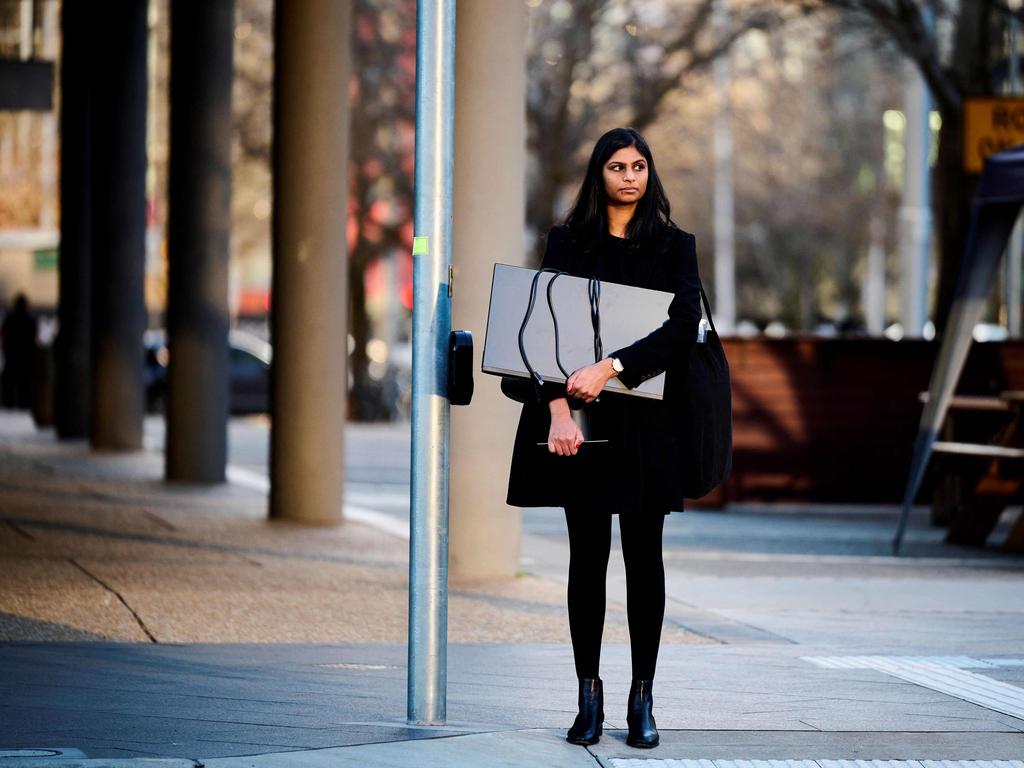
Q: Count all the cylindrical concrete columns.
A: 5